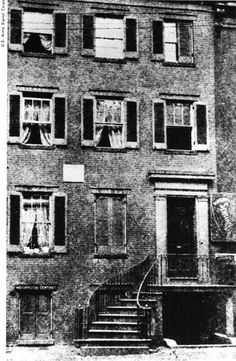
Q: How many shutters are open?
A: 13